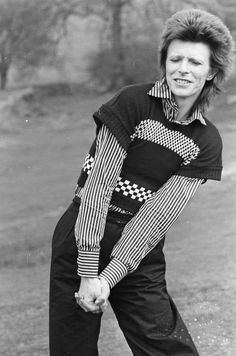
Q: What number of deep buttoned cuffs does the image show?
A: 2